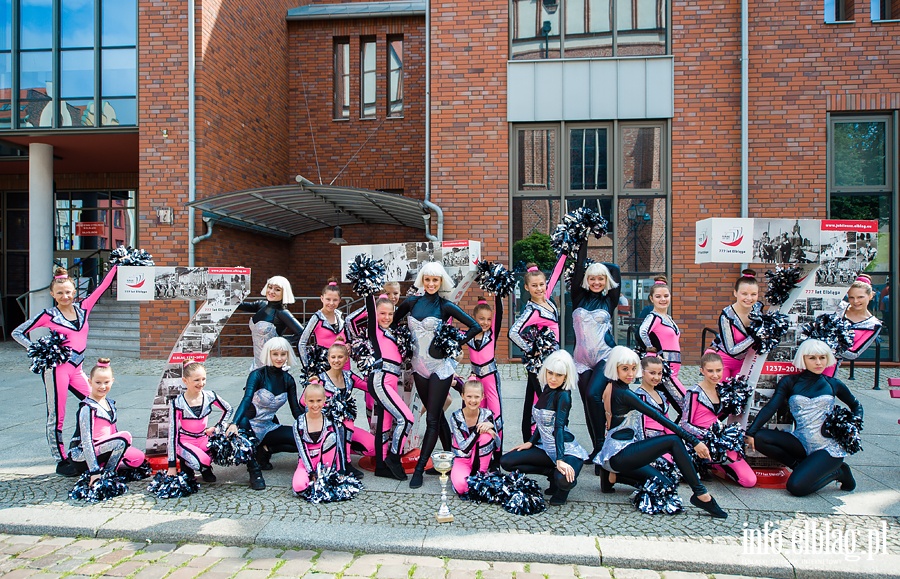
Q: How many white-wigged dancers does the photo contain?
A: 7